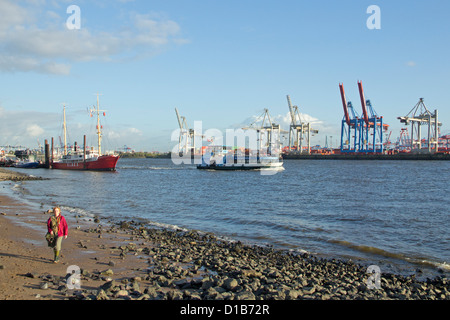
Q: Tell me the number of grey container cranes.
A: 4